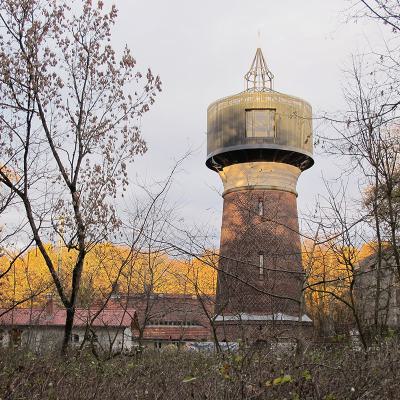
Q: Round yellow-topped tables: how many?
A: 0